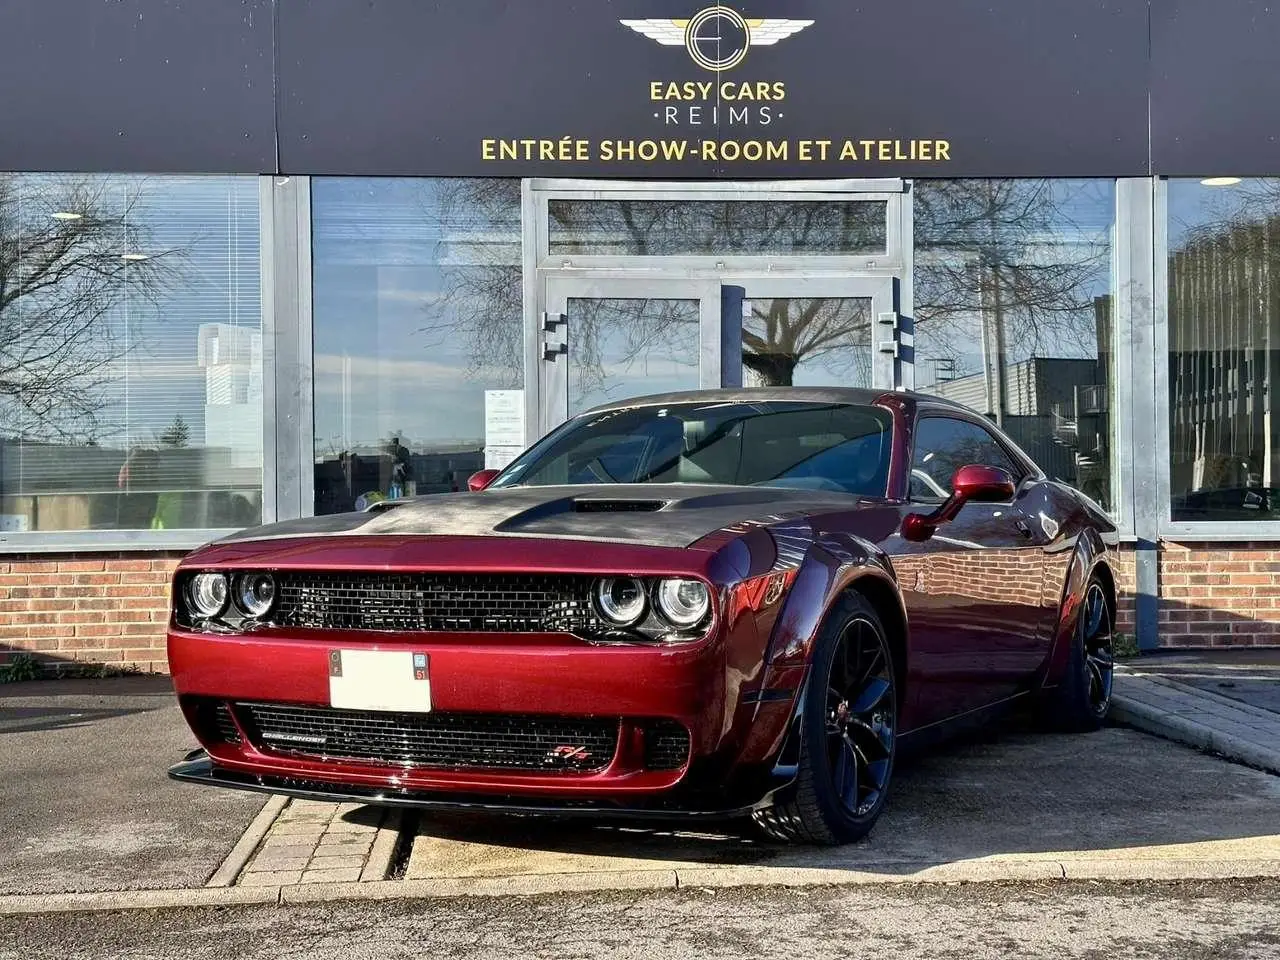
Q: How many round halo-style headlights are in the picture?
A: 4